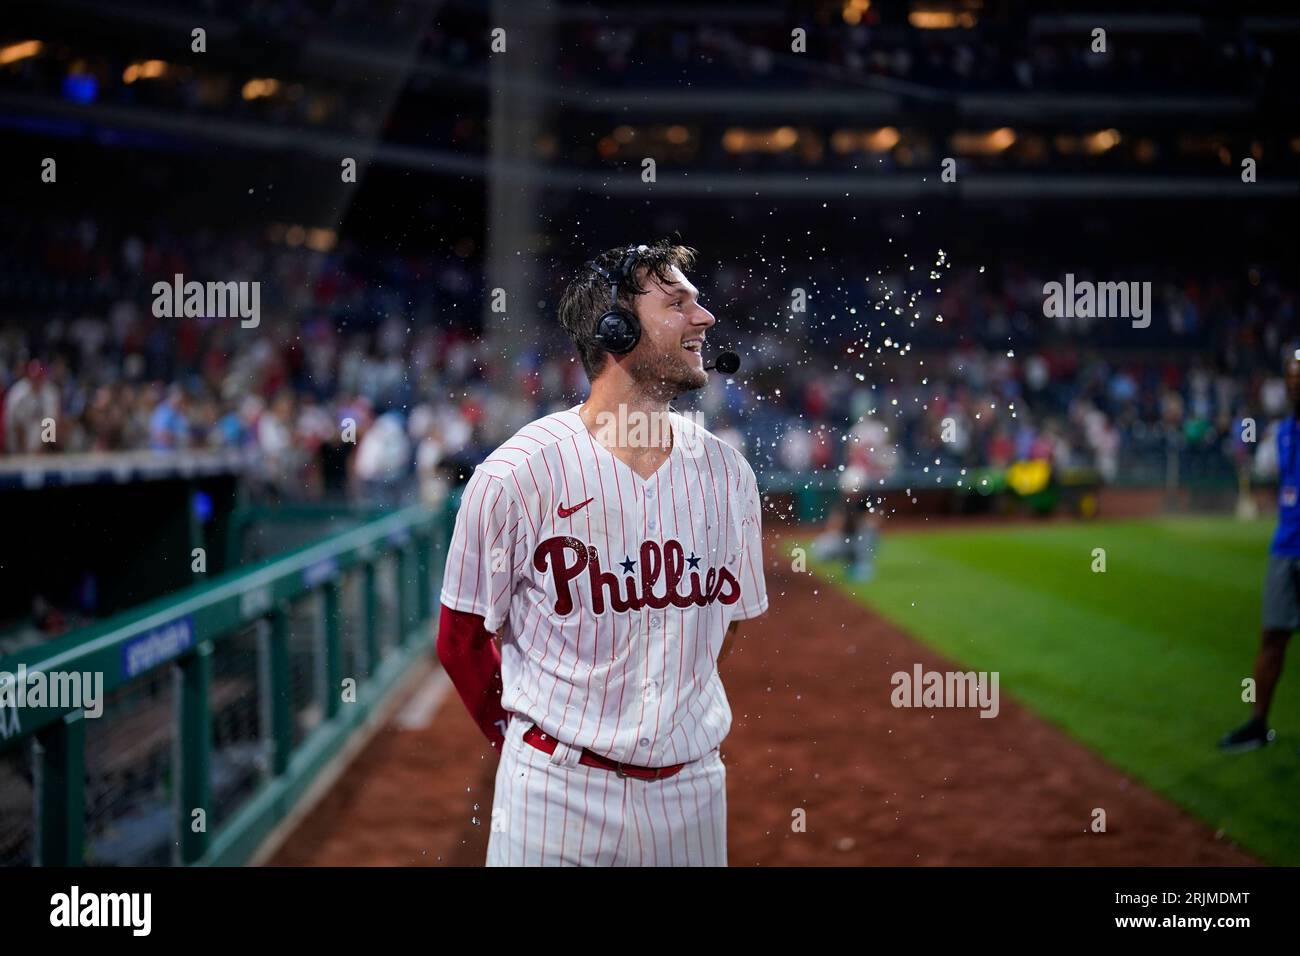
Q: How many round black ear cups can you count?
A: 1